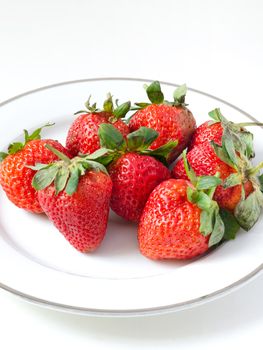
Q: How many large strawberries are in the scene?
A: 8